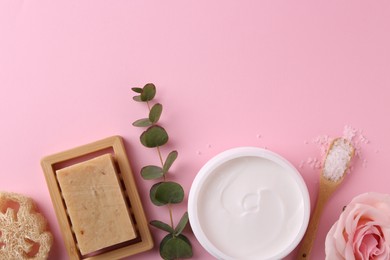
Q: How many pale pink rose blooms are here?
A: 1